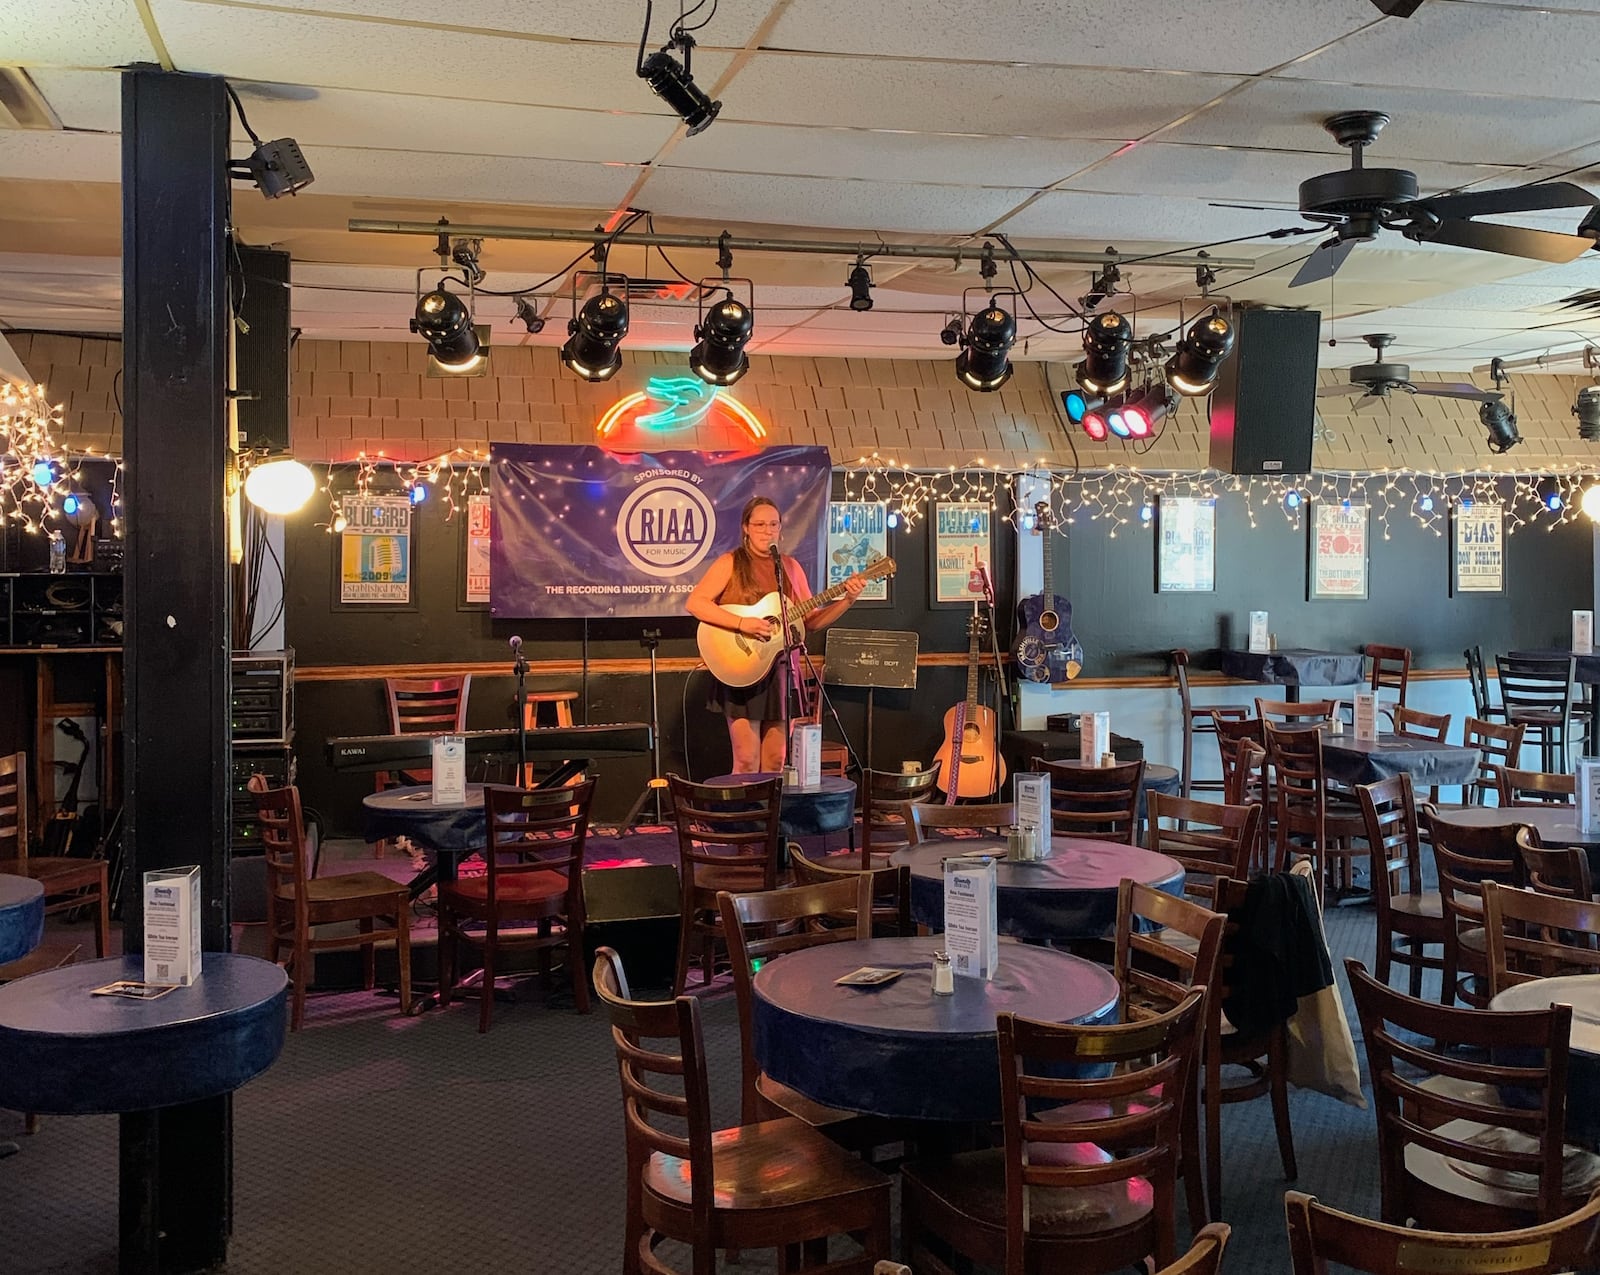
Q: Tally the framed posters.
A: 7